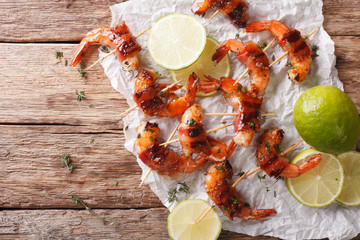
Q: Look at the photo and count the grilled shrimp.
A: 10